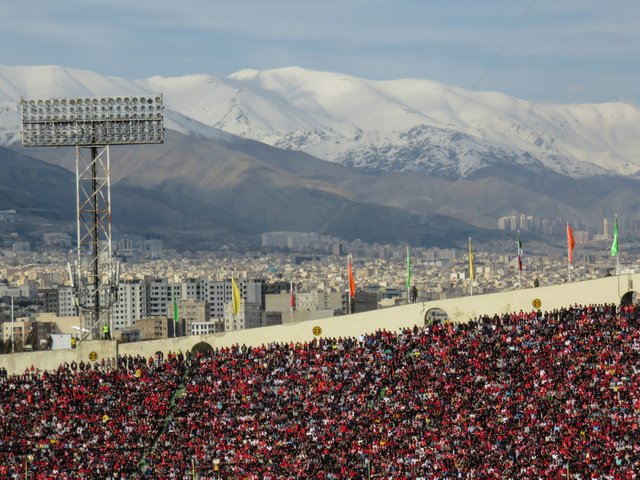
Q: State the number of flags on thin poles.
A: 9